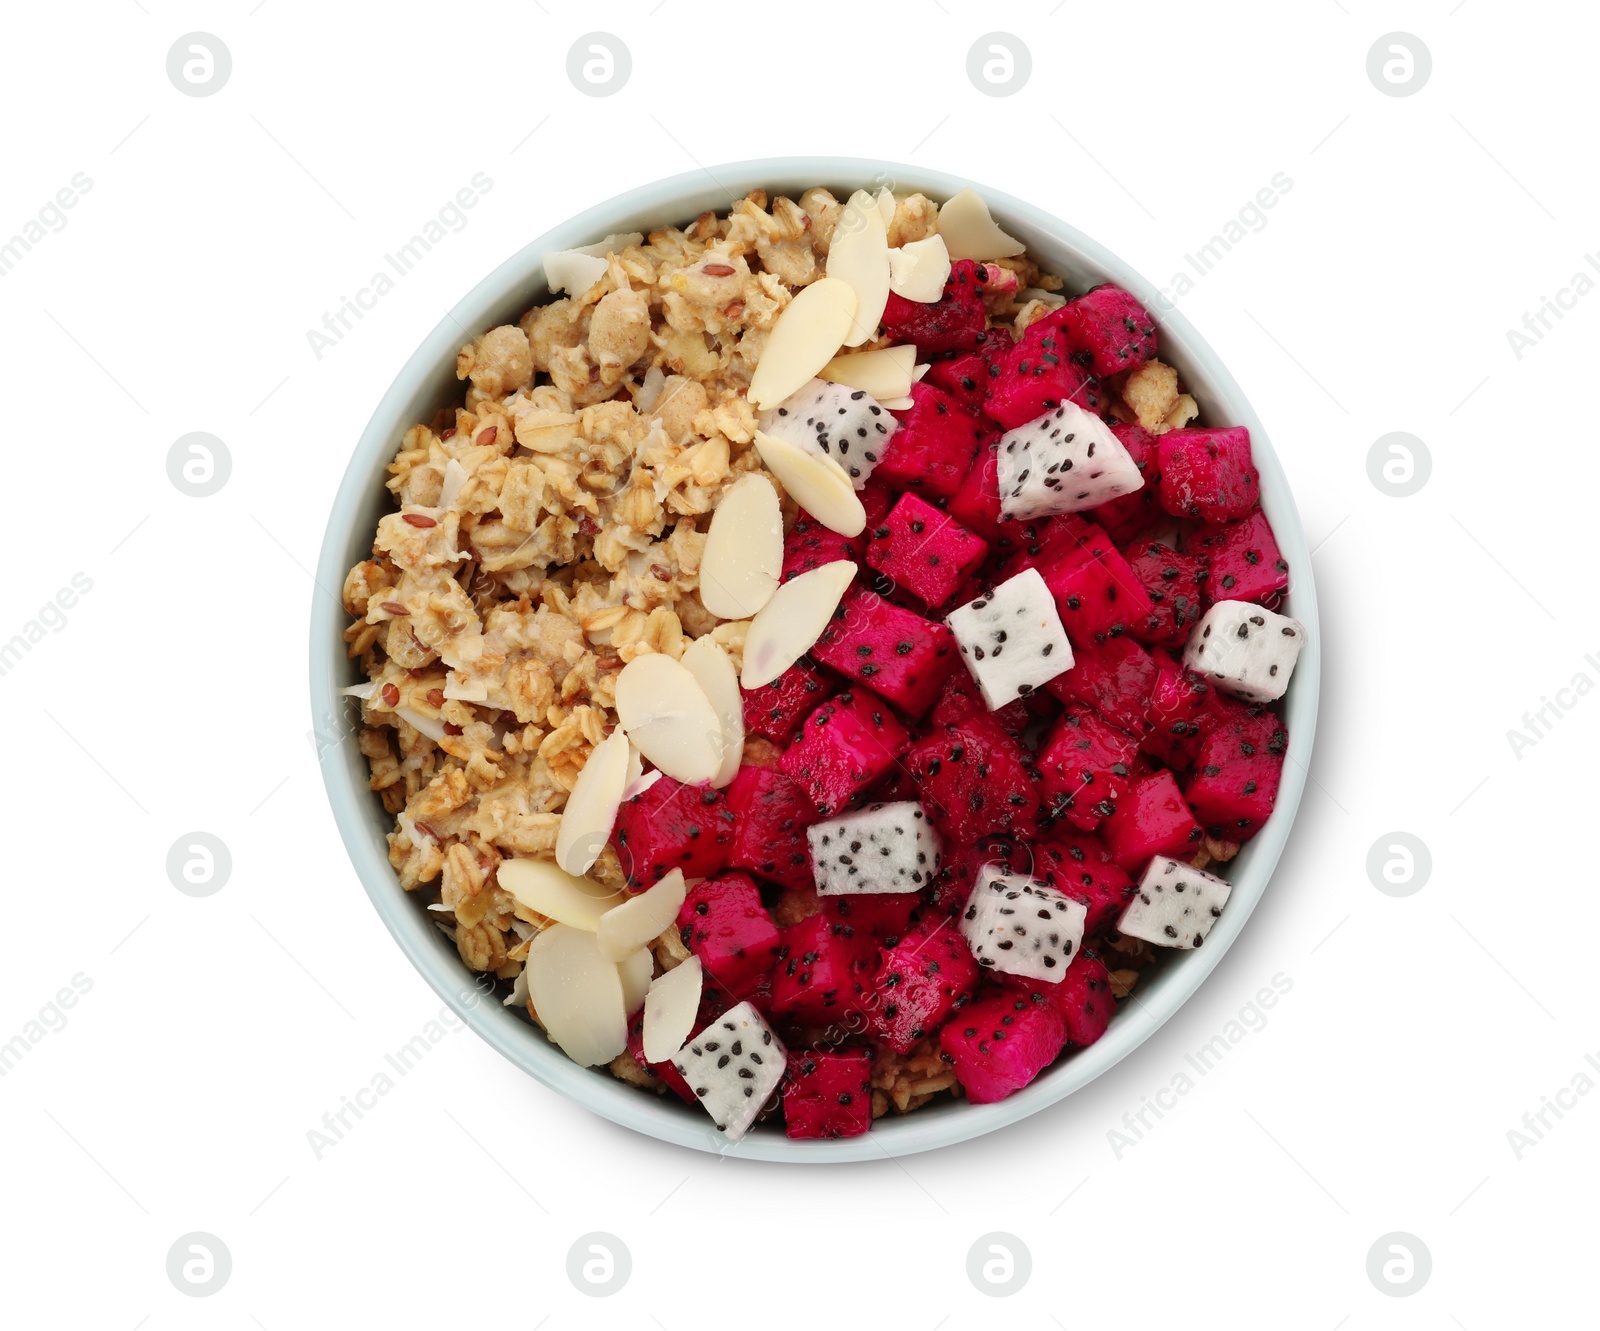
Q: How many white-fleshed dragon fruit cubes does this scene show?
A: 8